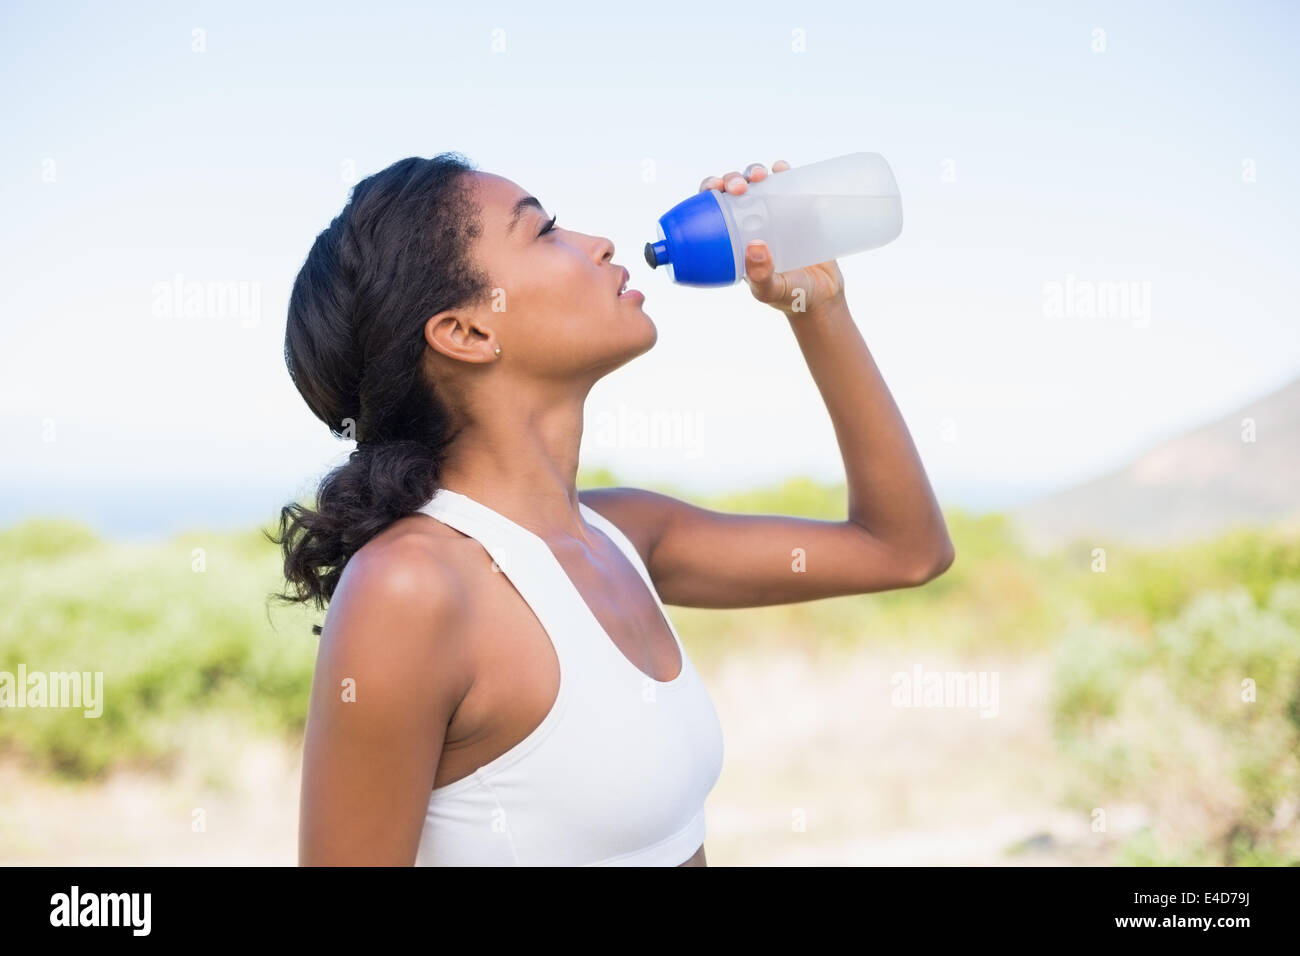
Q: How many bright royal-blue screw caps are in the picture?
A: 1